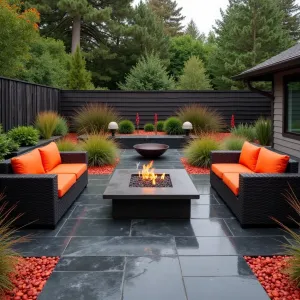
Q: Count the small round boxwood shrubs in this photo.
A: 4